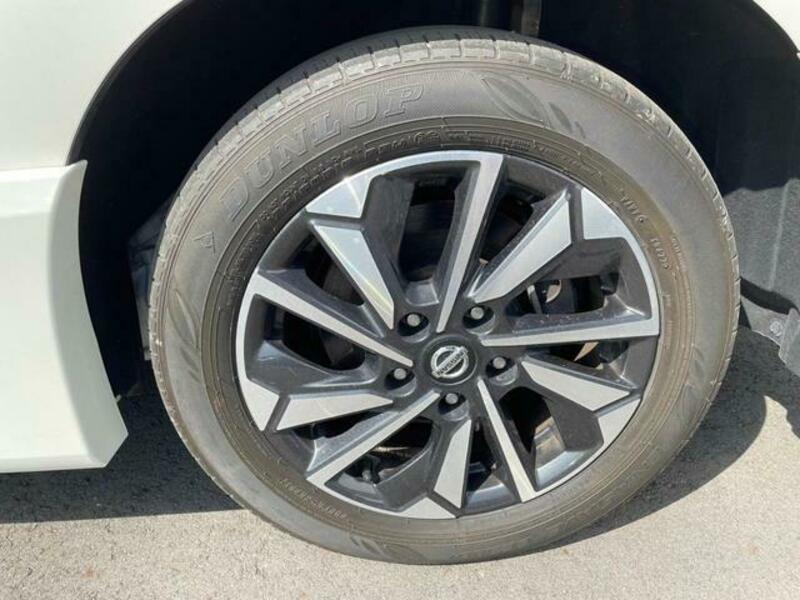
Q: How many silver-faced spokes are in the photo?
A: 10